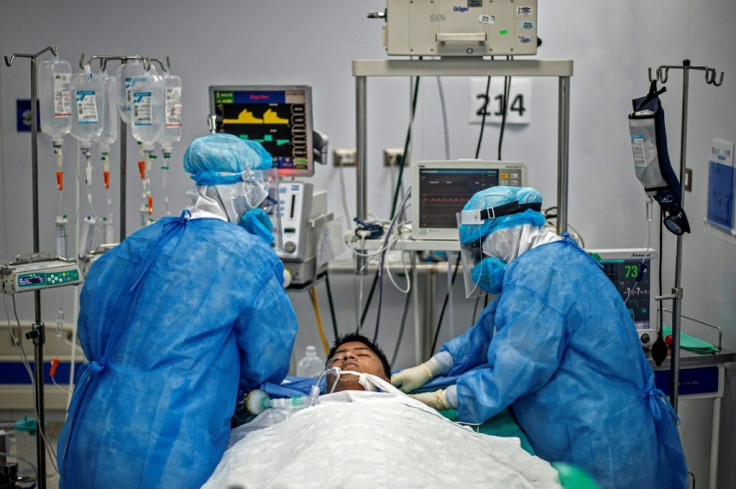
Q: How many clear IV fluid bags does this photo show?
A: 6